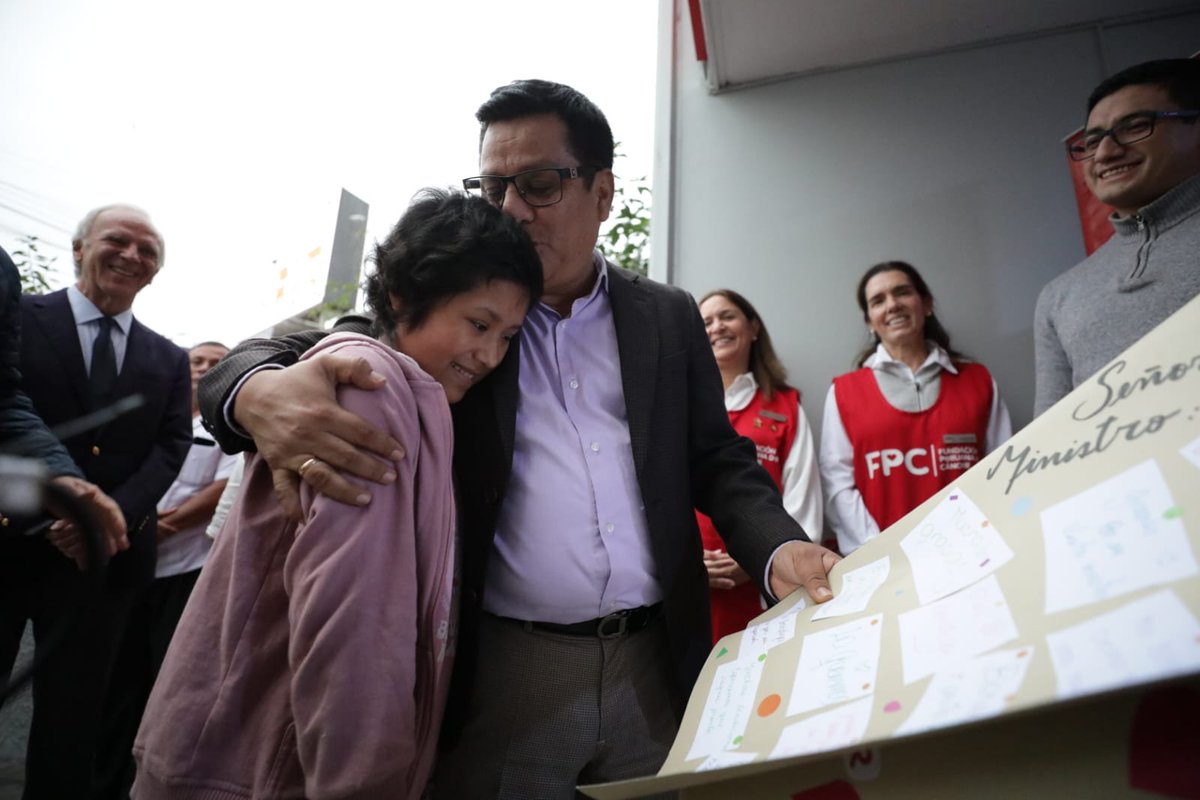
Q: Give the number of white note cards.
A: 12